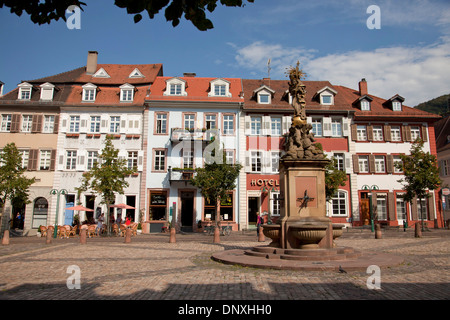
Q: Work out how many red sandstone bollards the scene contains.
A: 9